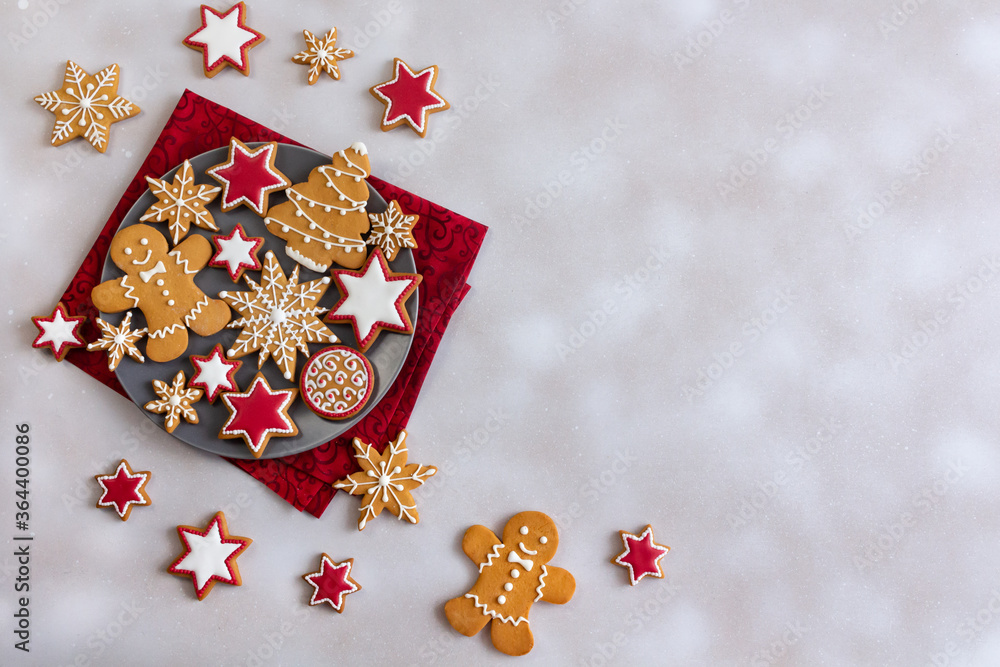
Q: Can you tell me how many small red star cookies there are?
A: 3